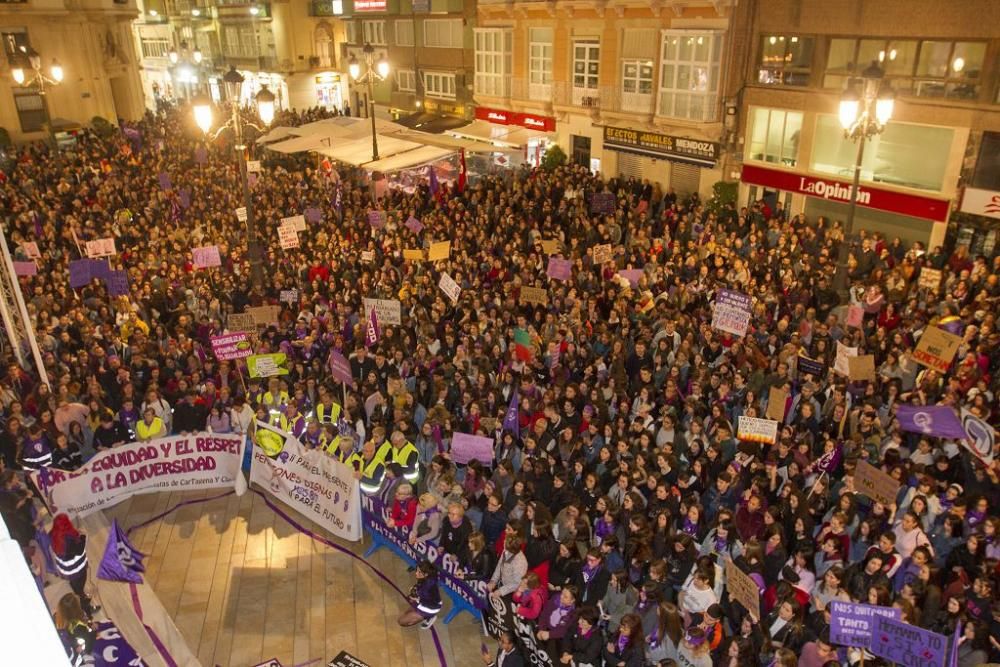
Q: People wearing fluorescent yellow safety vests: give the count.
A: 11